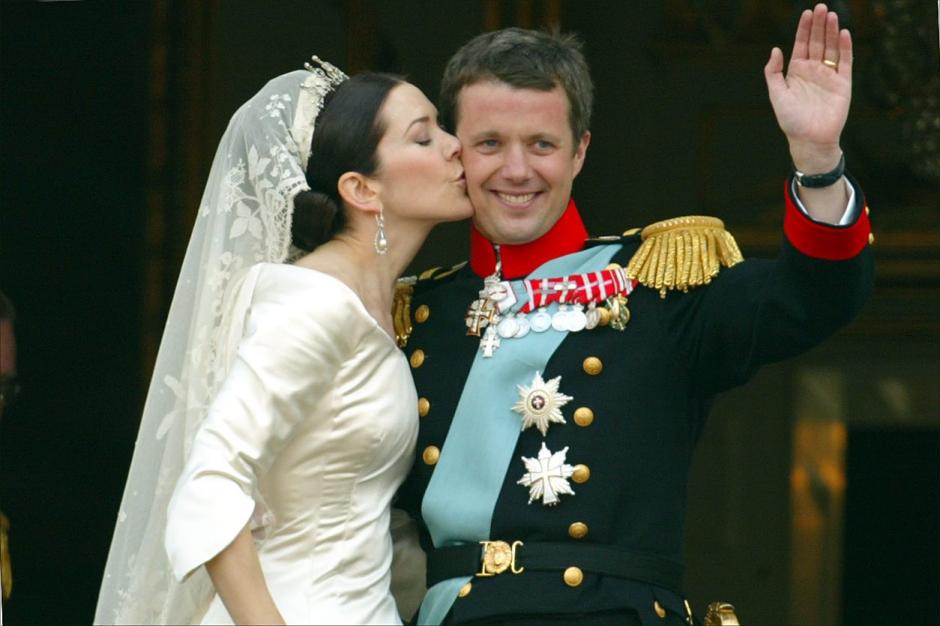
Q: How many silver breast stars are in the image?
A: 2